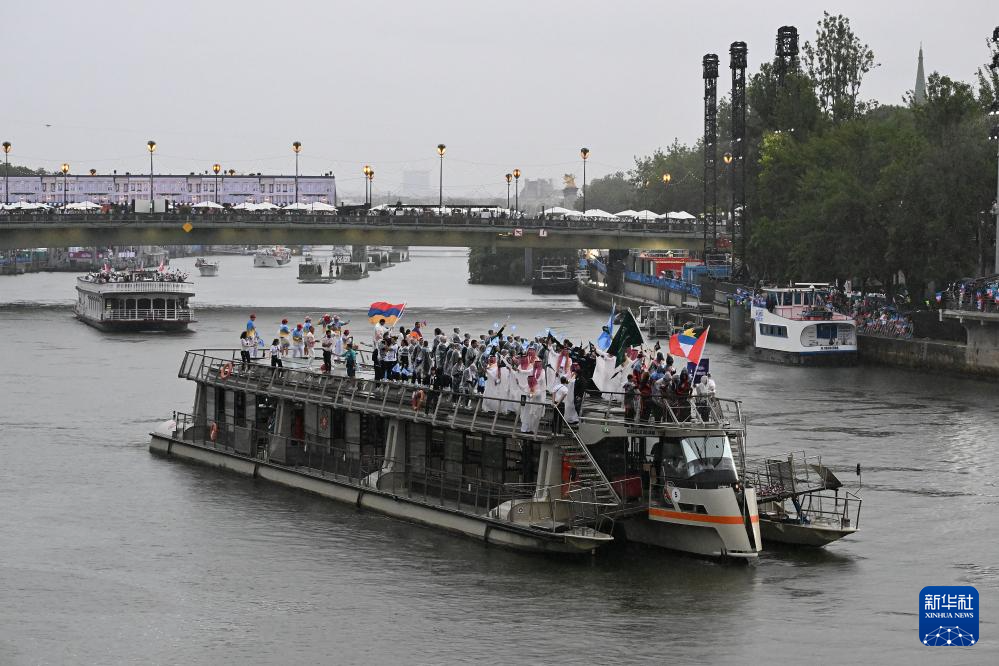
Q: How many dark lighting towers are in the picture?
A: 3